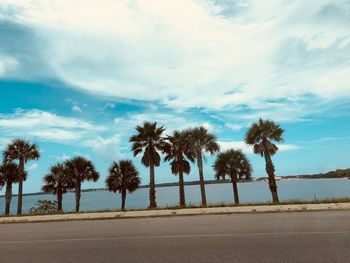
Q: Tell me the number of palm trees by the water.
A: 10